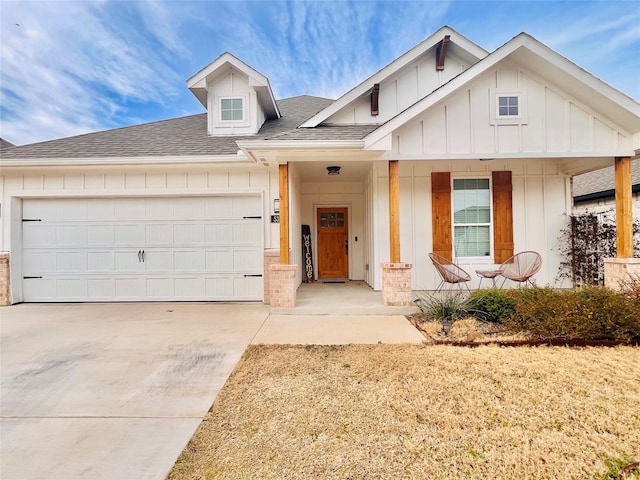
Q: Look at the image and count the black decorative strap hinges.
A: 4